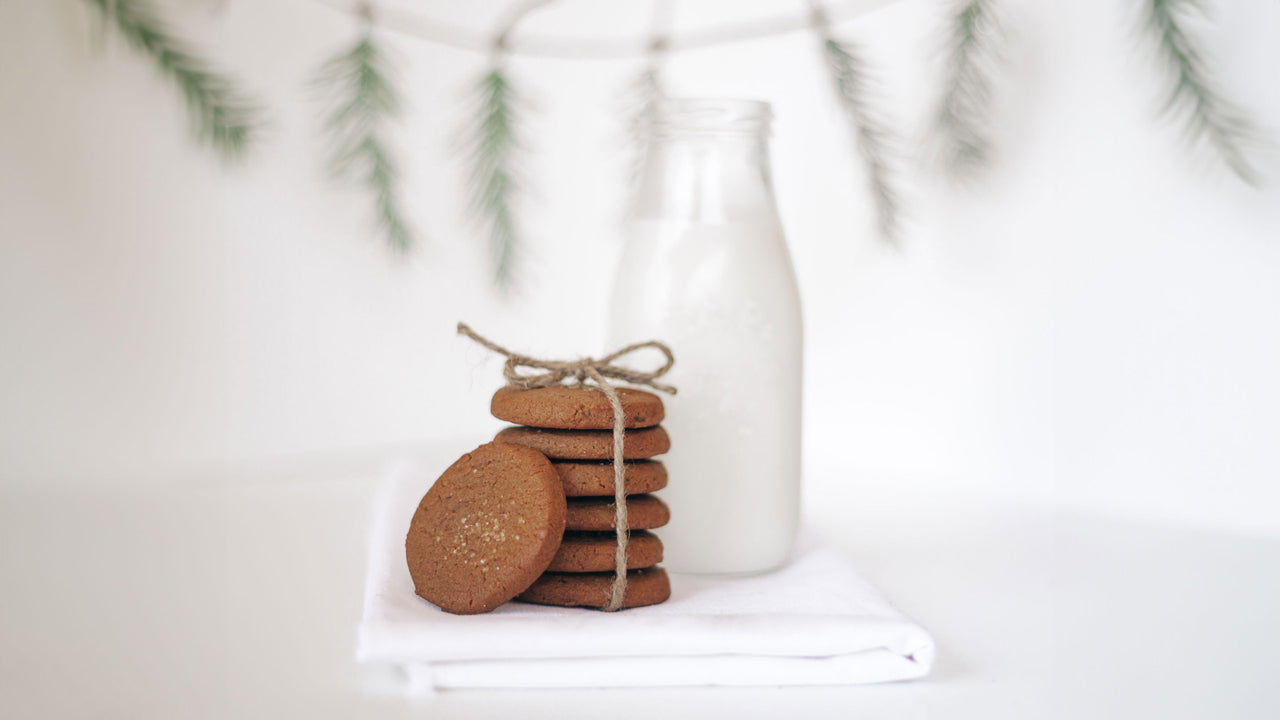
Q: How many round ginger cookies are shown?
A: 7